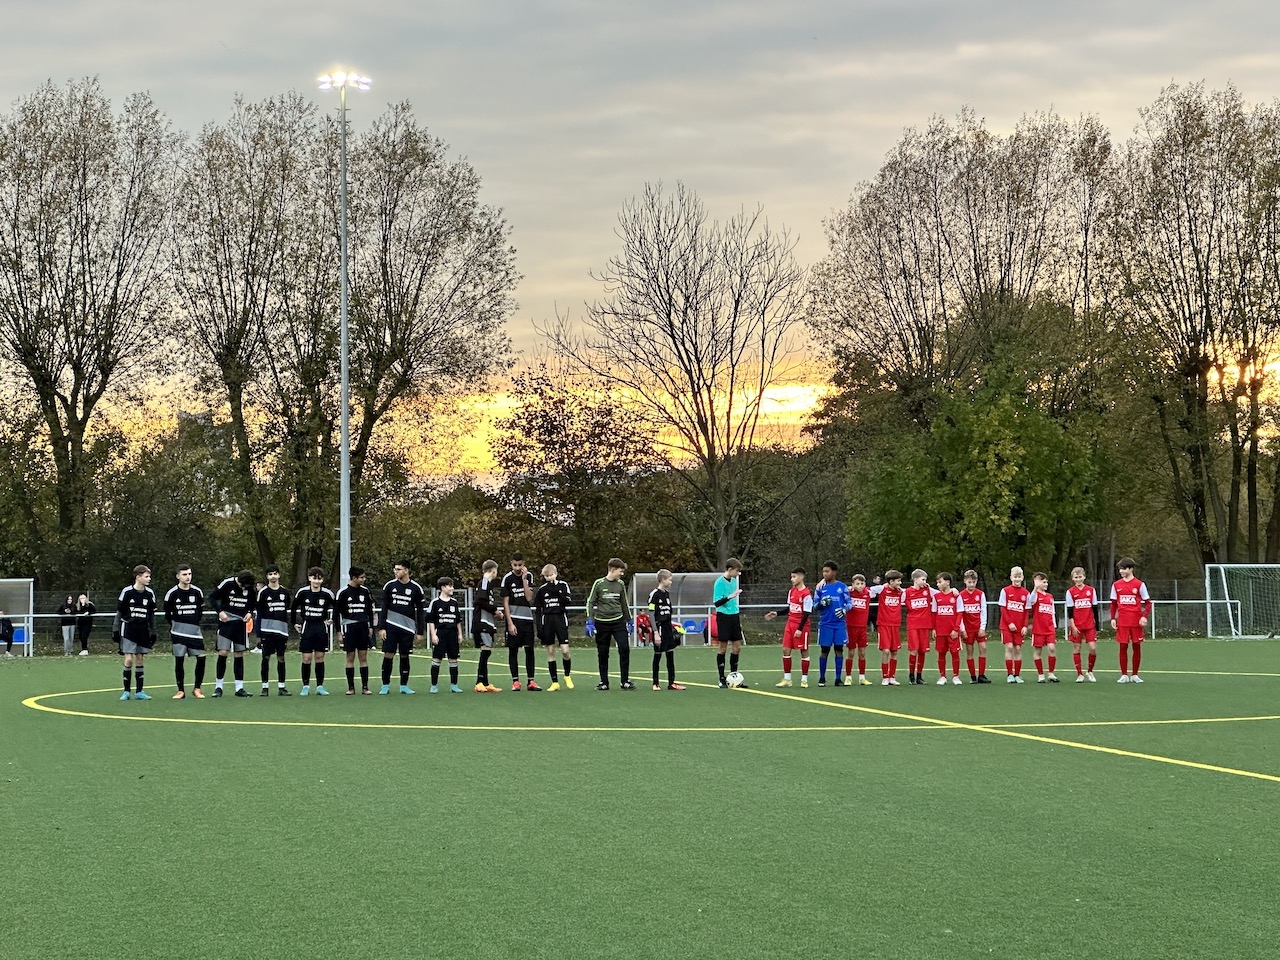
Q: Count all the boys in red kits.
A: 10